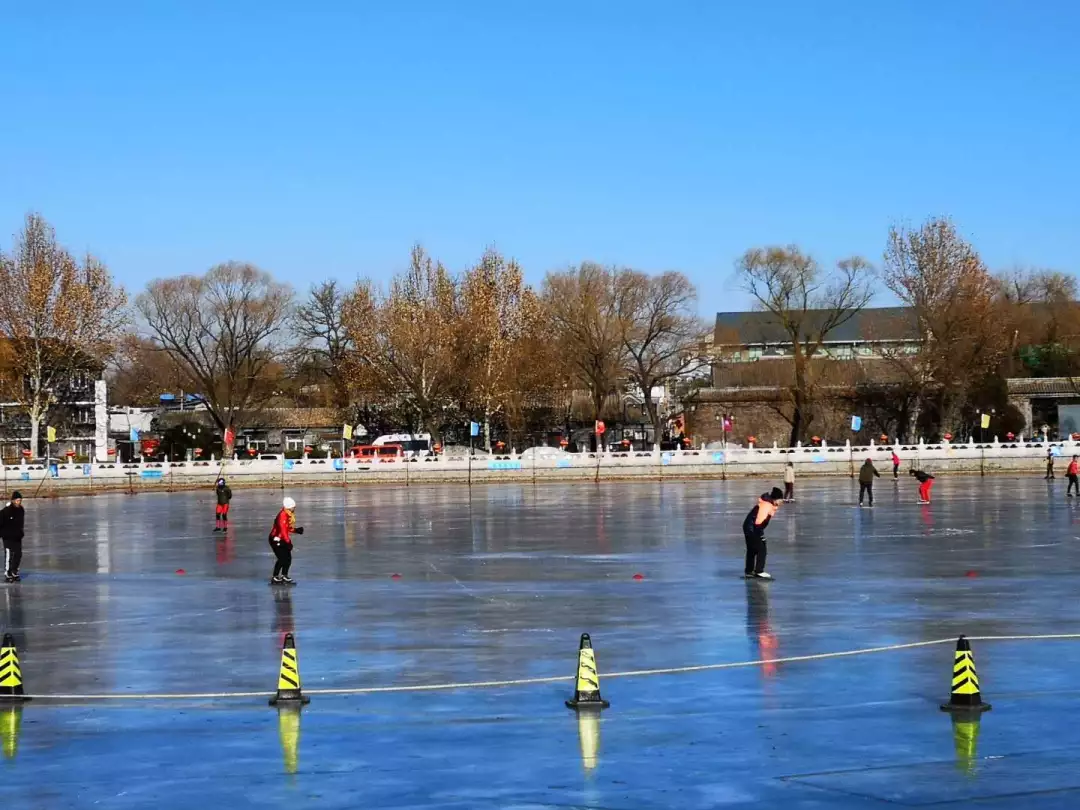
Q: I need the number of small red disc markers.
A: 4